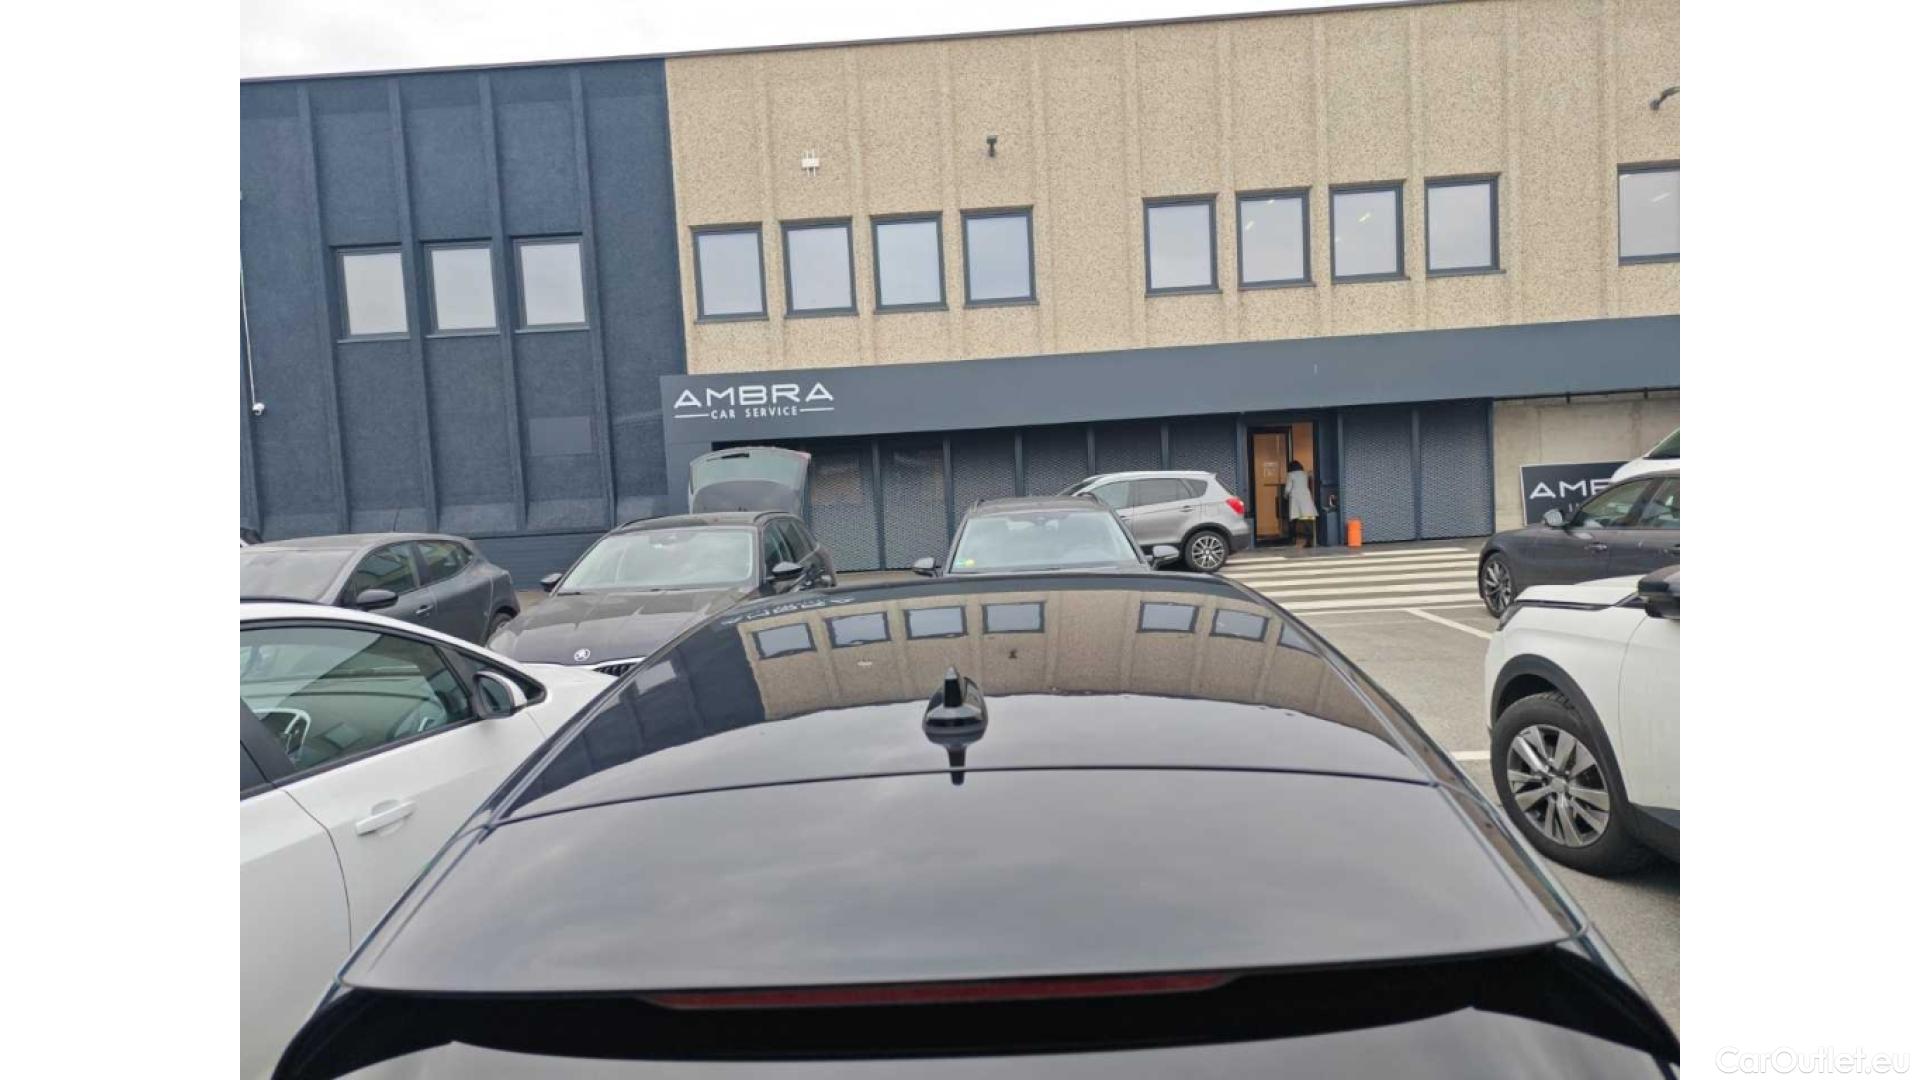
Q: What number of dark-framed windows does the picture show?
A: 12